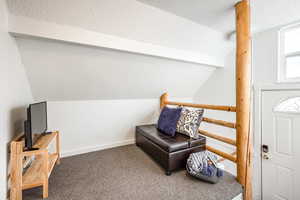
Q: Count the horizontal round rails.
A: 4